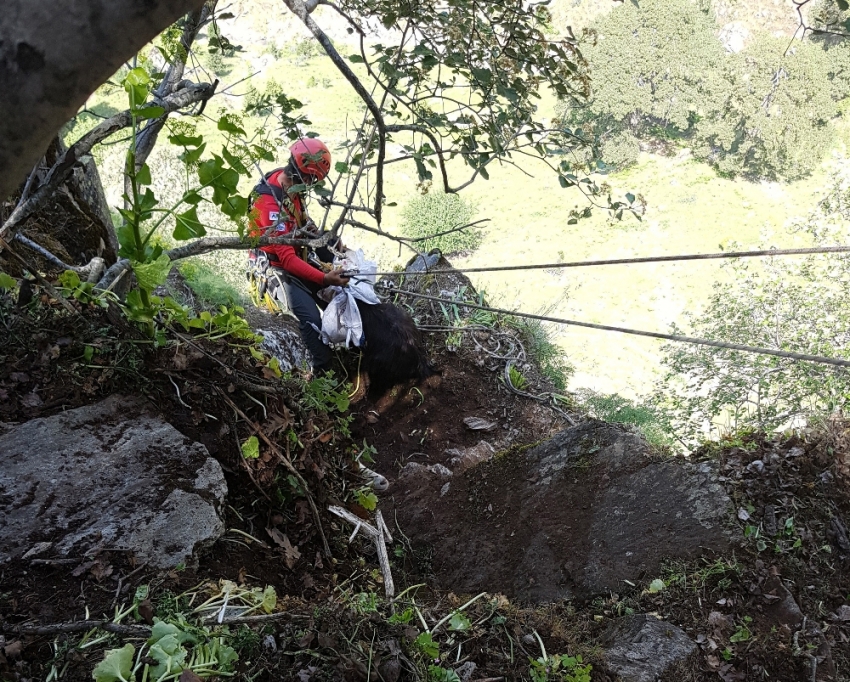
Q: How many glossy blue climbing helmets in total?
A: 0